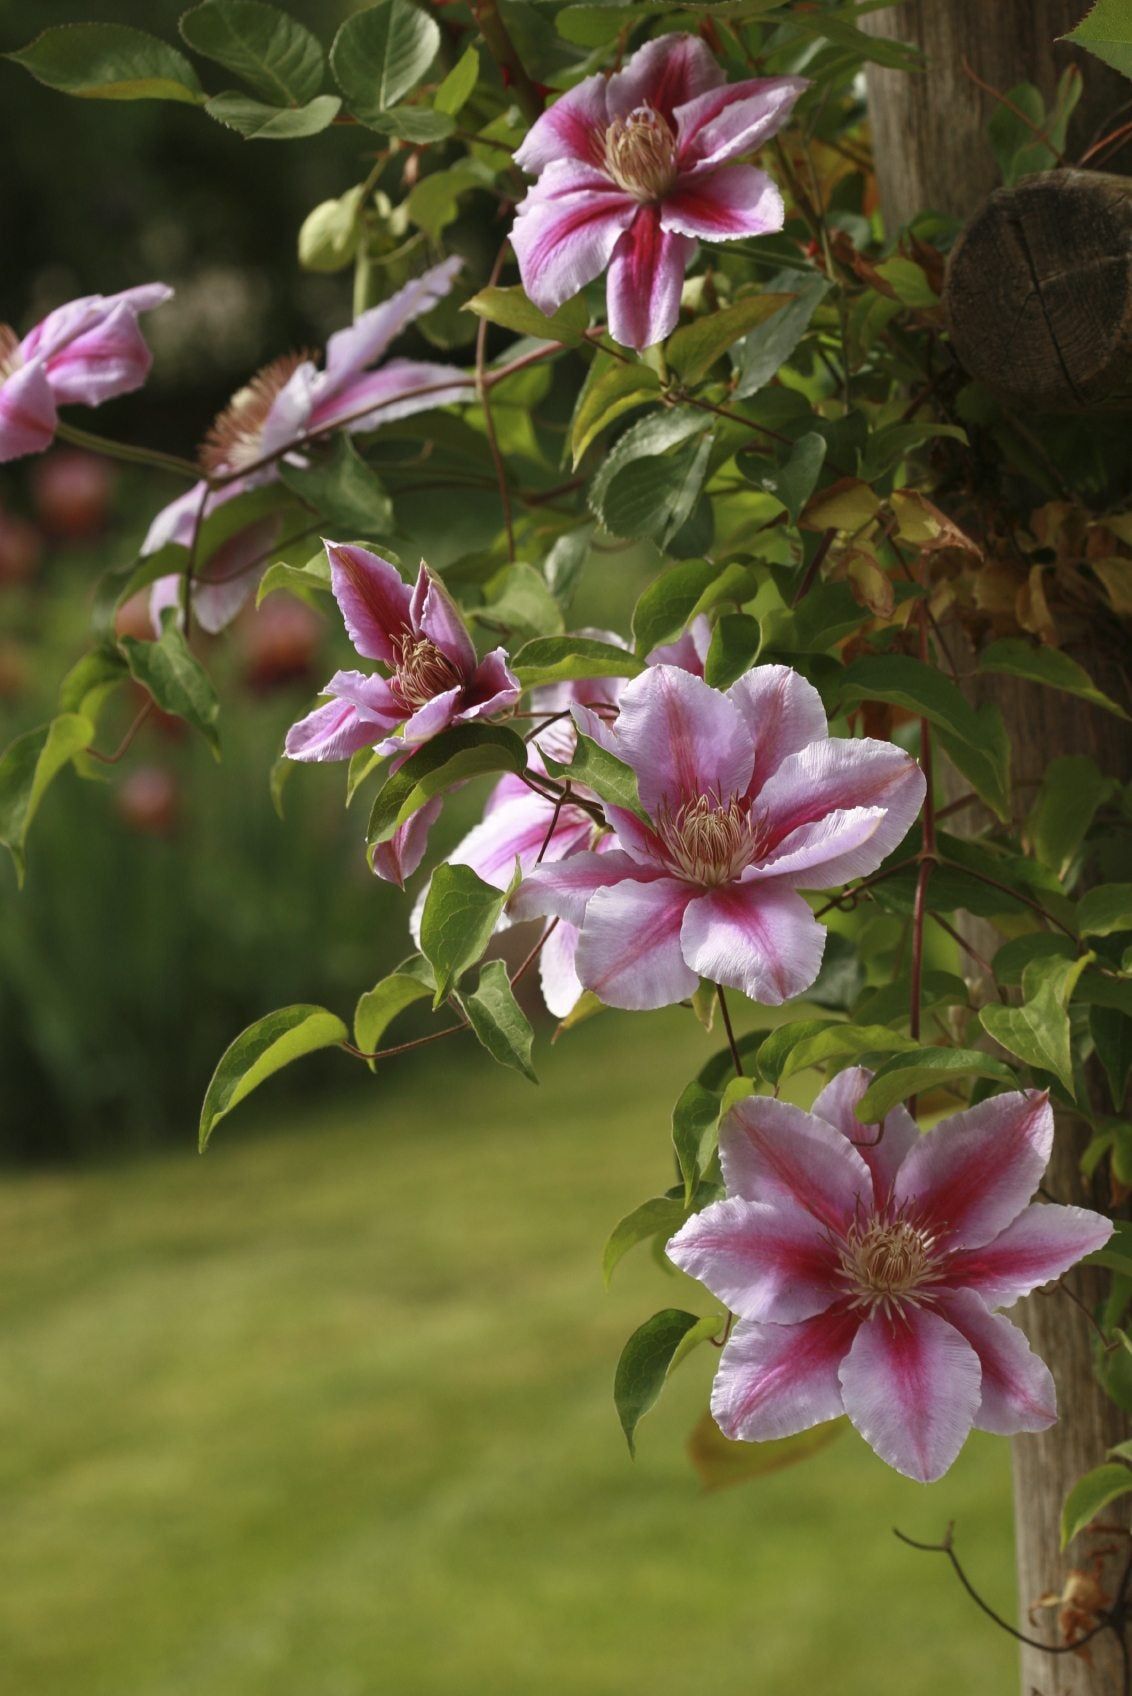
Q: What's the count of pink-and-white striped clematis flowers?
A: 7